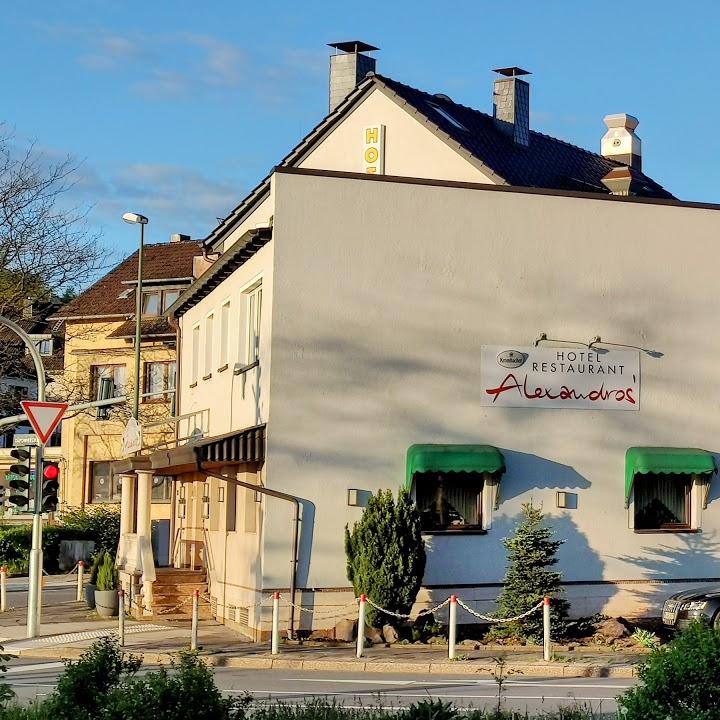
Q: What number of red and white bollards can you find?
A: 8